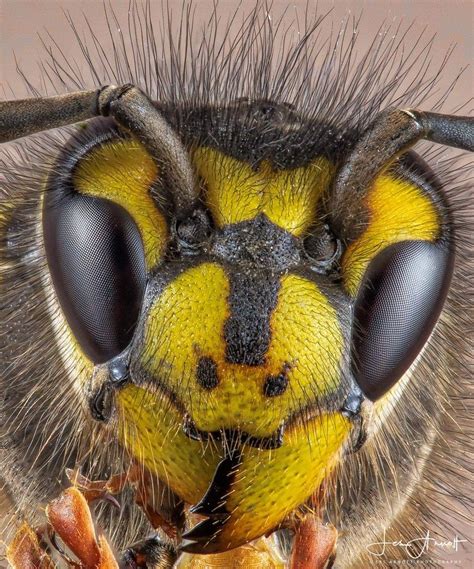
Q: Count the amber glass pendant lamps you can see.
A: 0